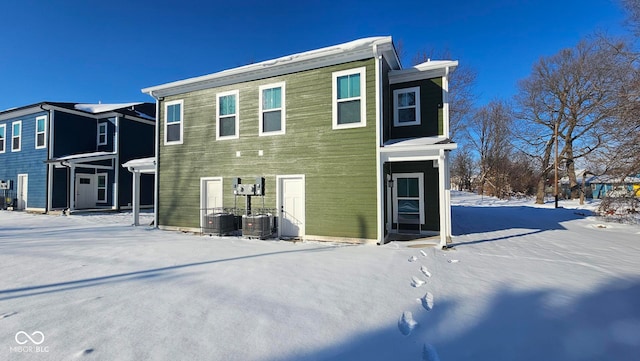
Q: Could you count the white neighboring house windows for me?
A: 5